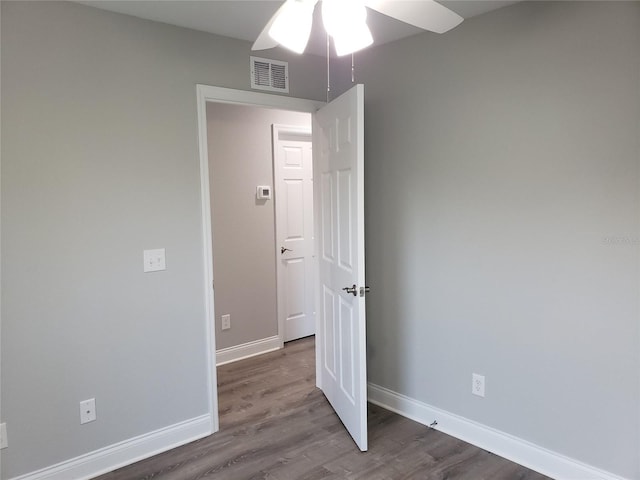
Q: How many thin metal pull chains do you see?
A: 2